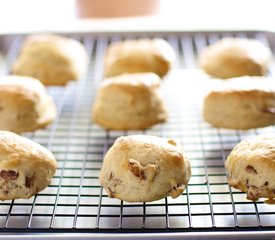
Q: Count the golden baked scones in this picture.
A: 9